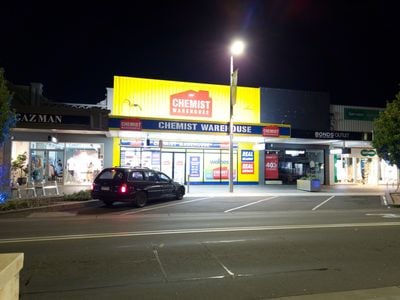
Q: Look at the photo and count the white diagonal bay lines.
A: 3